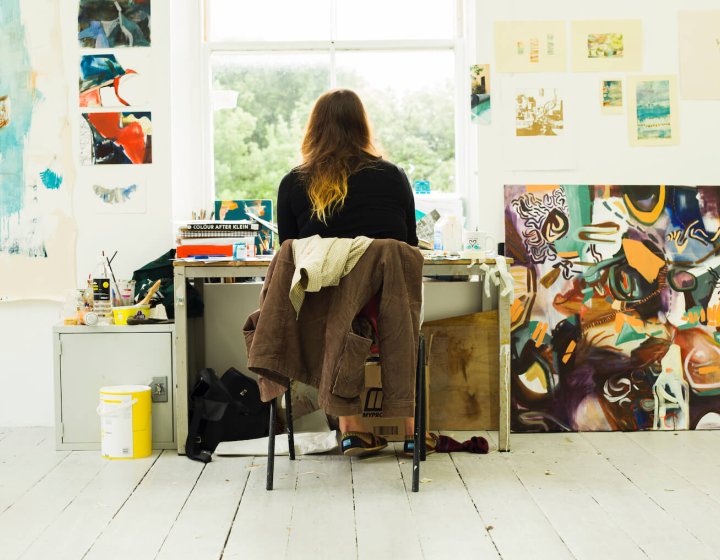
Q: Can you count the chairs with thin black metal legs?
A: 1